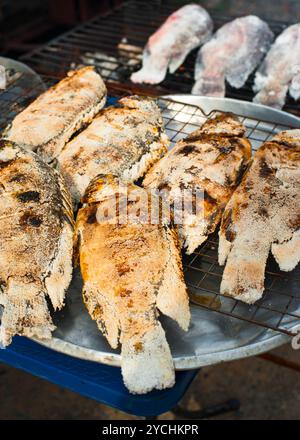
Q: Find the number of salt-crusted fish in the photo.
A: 9